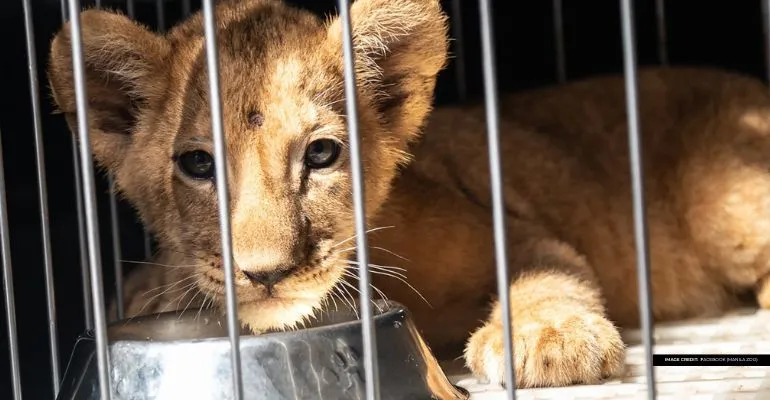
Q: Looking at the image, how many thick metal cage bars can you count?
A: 5